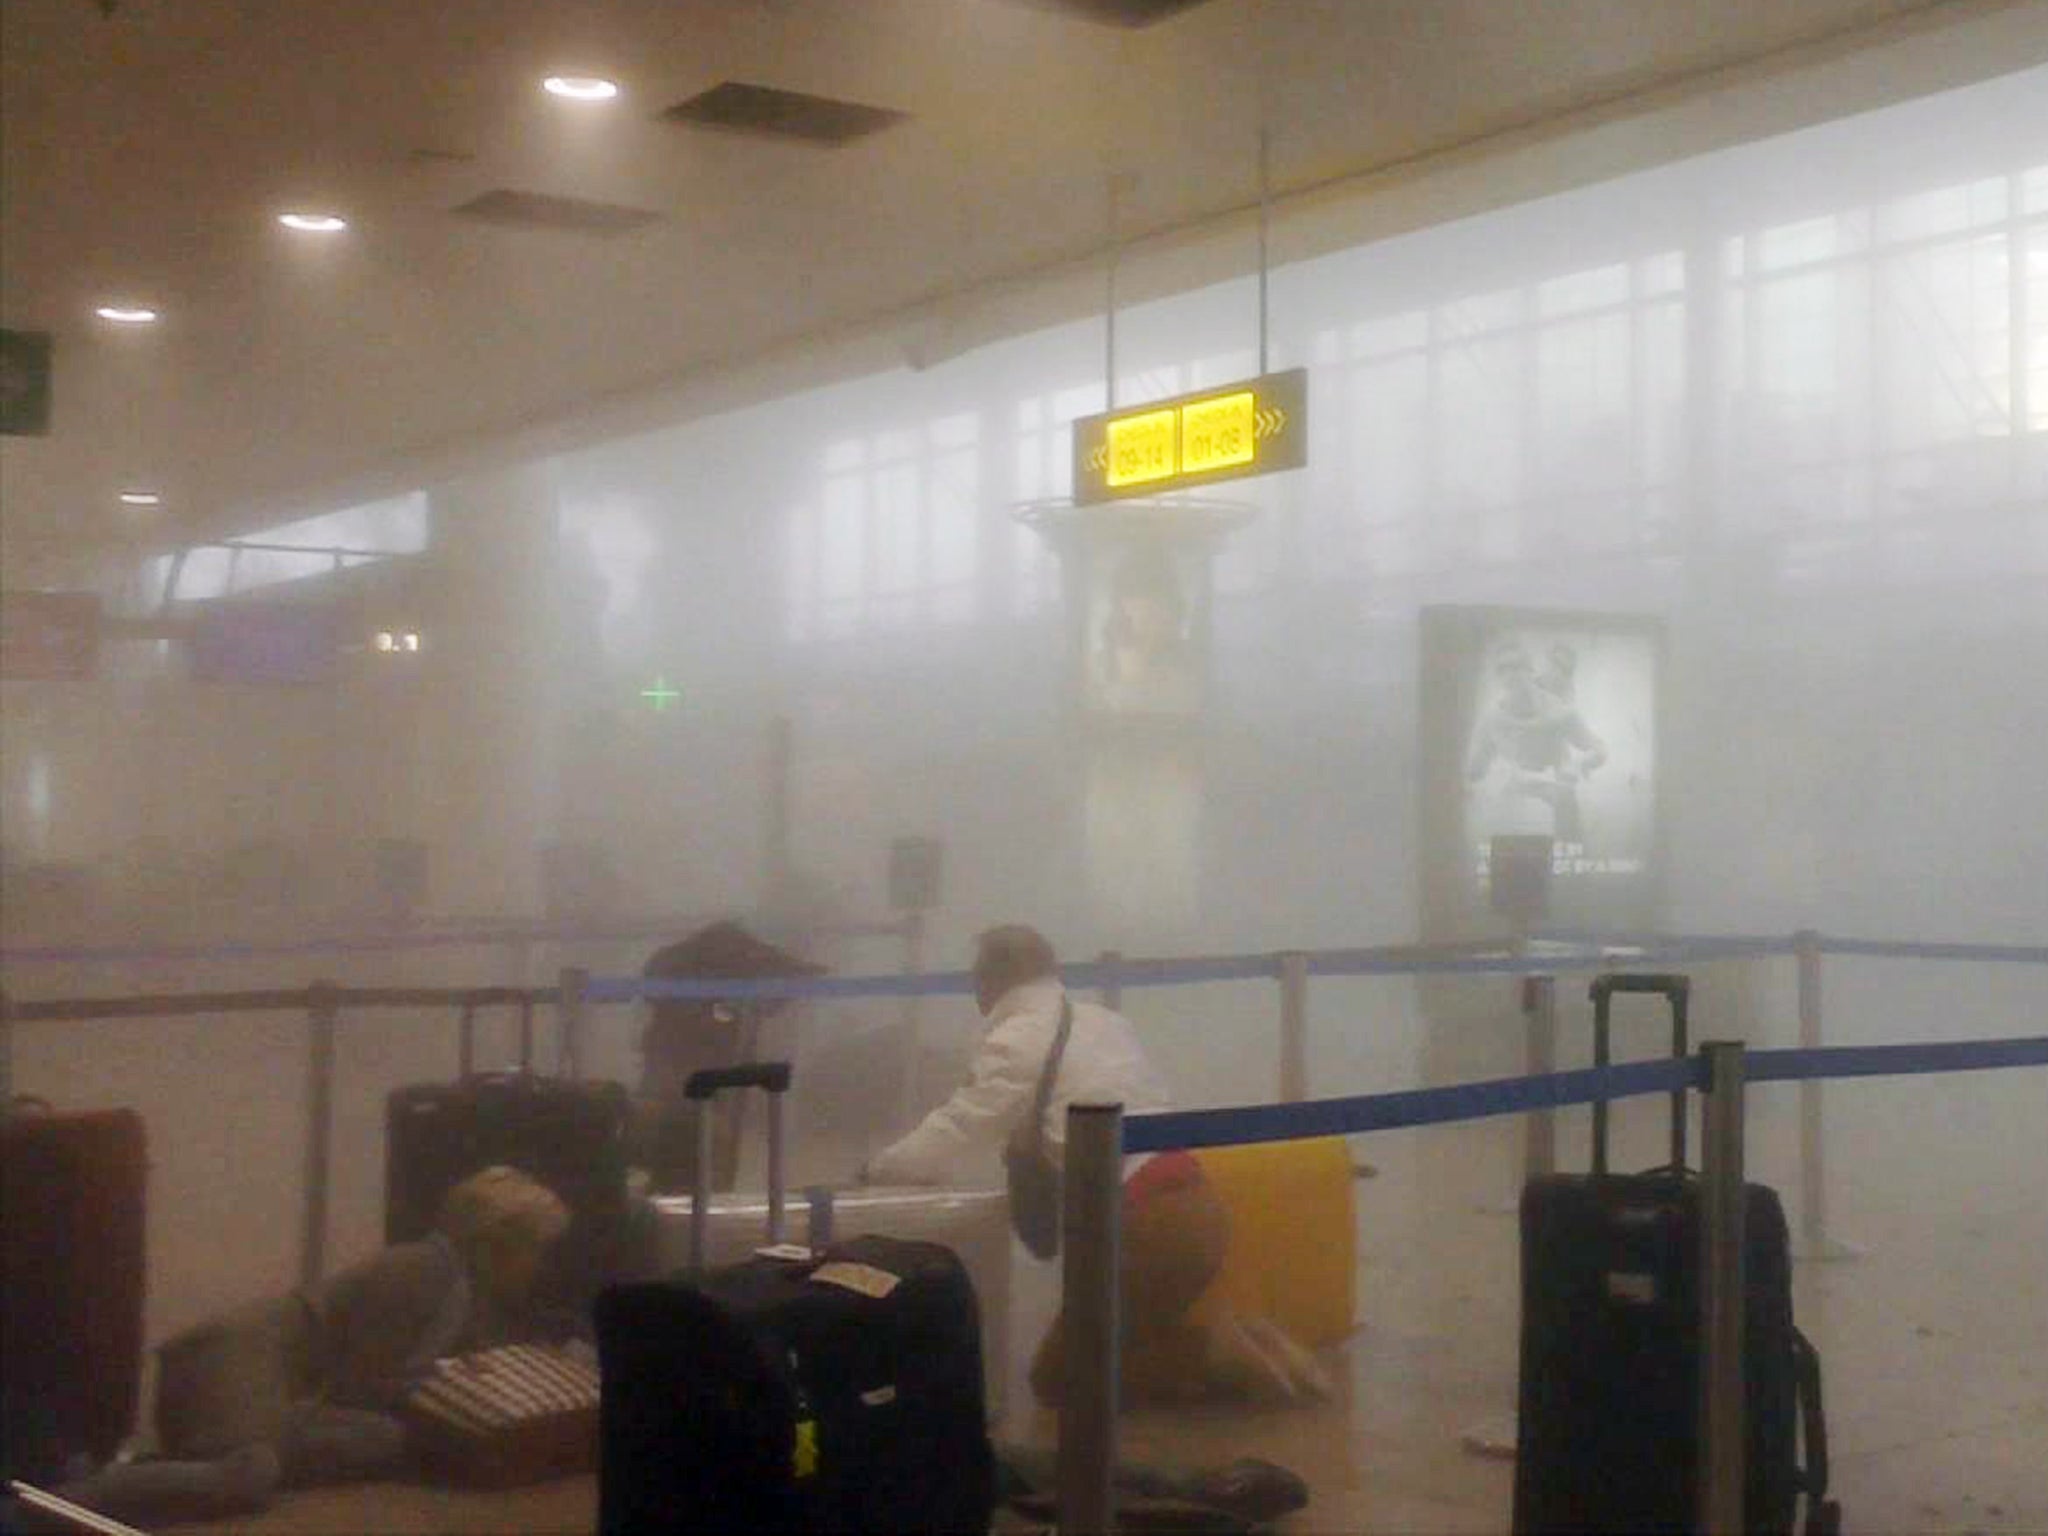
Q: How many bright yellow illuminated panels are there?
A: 2